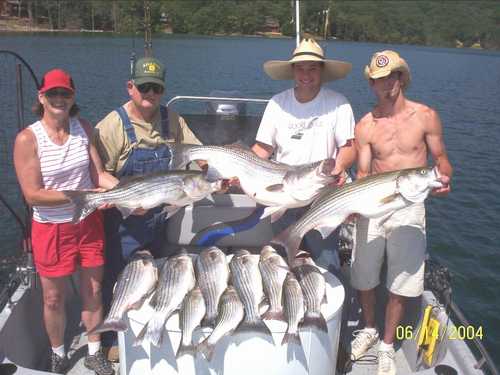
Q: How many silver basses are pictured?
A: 12